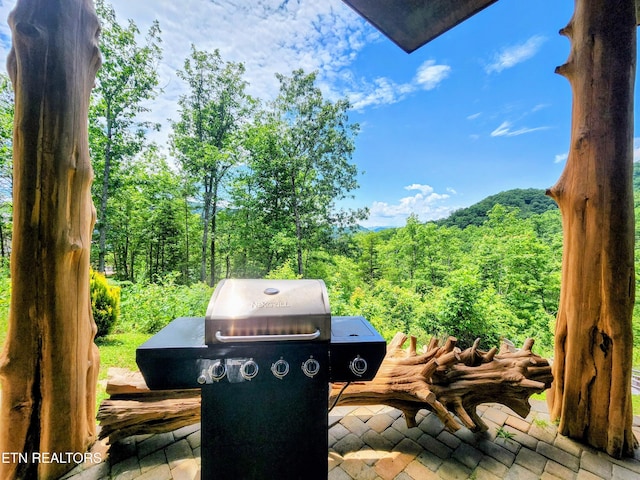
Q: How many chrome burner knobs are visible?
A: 5